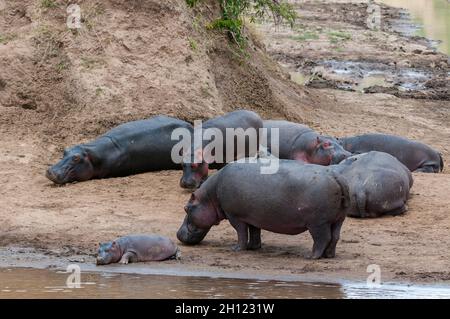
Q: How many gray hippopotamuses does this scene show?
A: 7